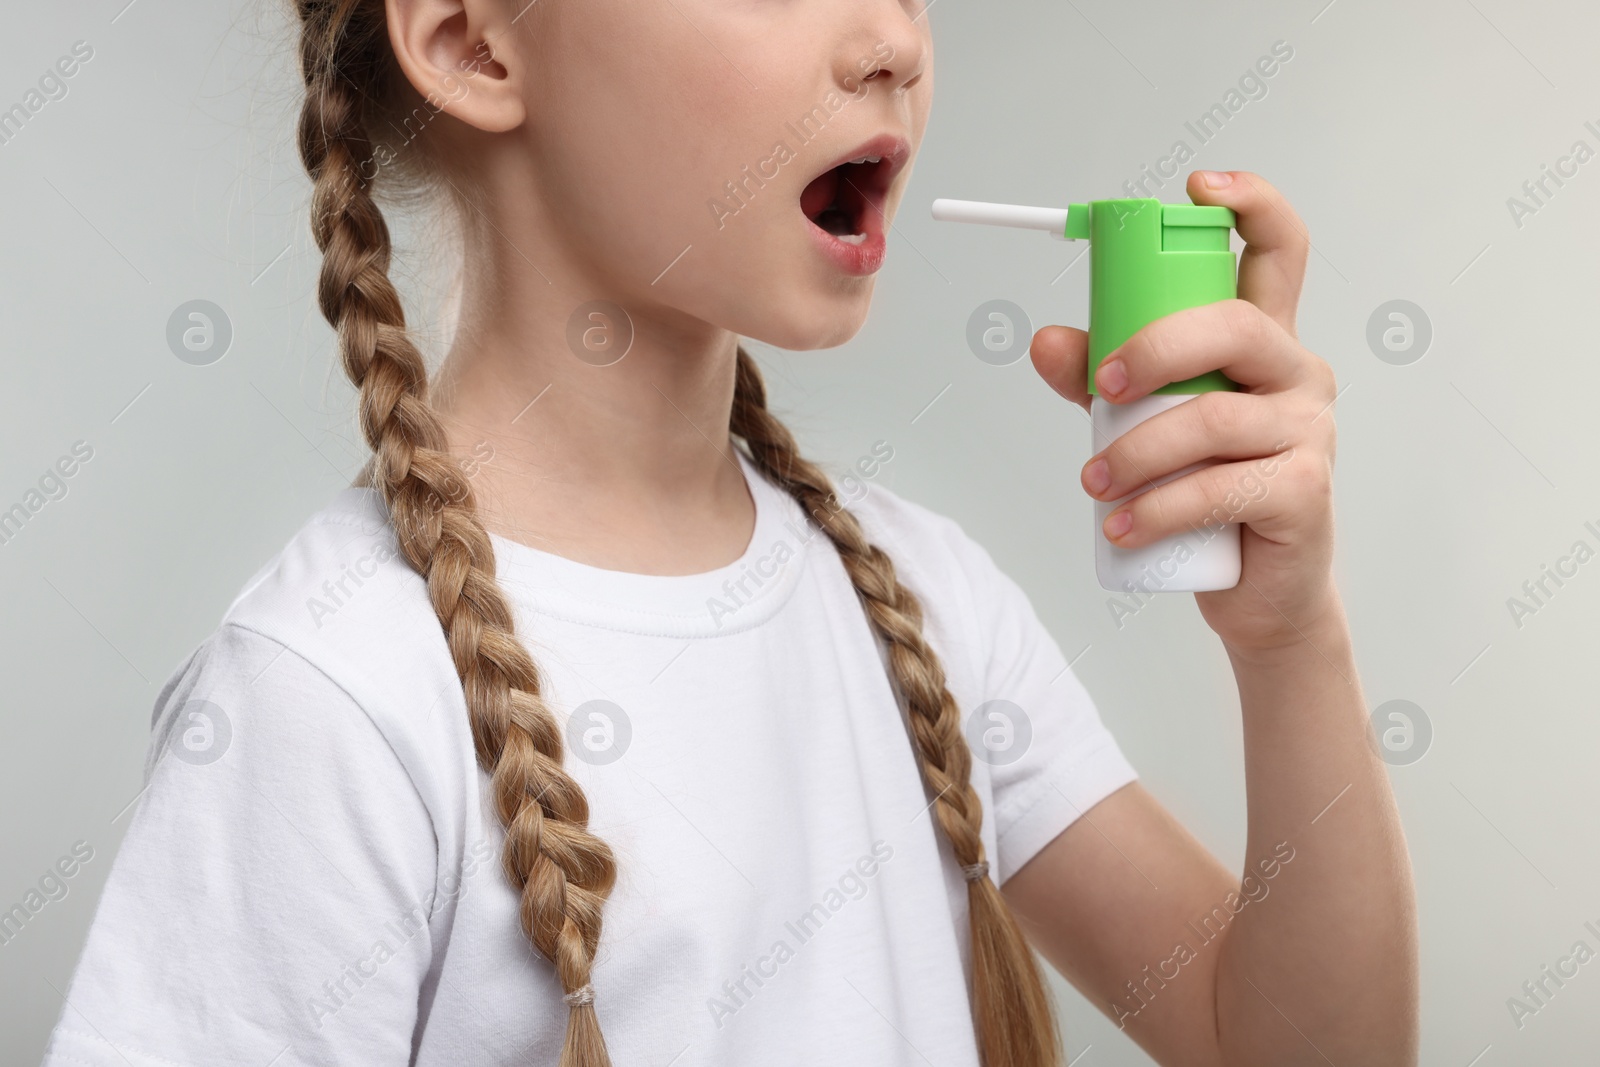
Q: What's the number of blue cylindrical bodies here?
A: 0